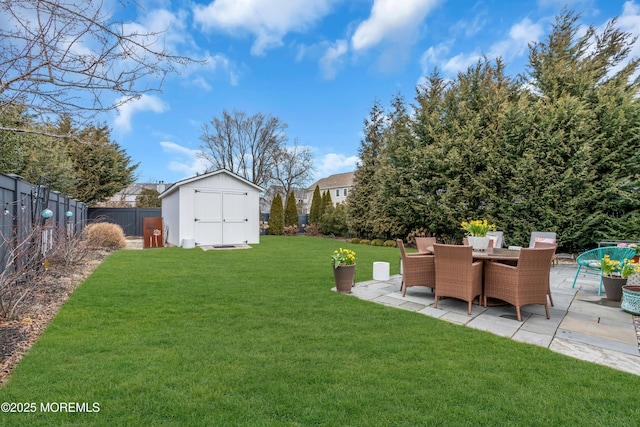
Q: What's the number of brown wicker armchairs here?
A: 6